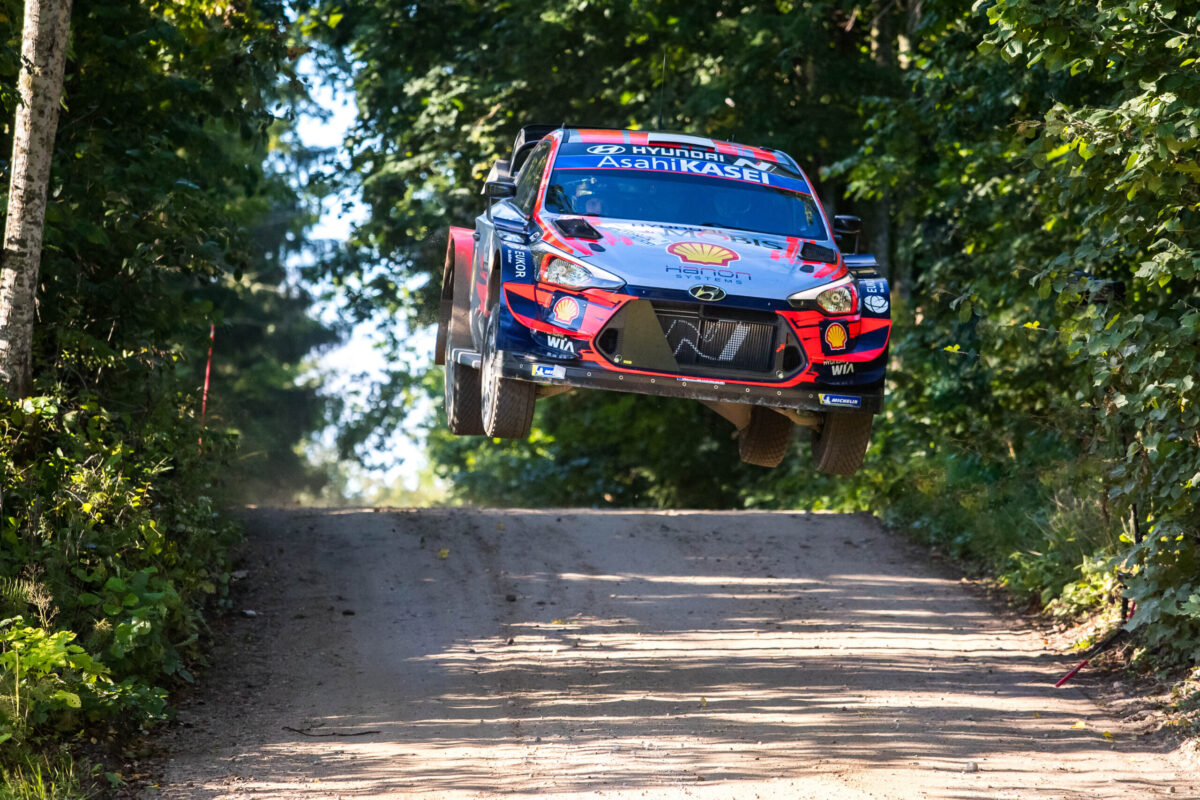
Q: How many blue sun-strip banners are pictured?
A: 1